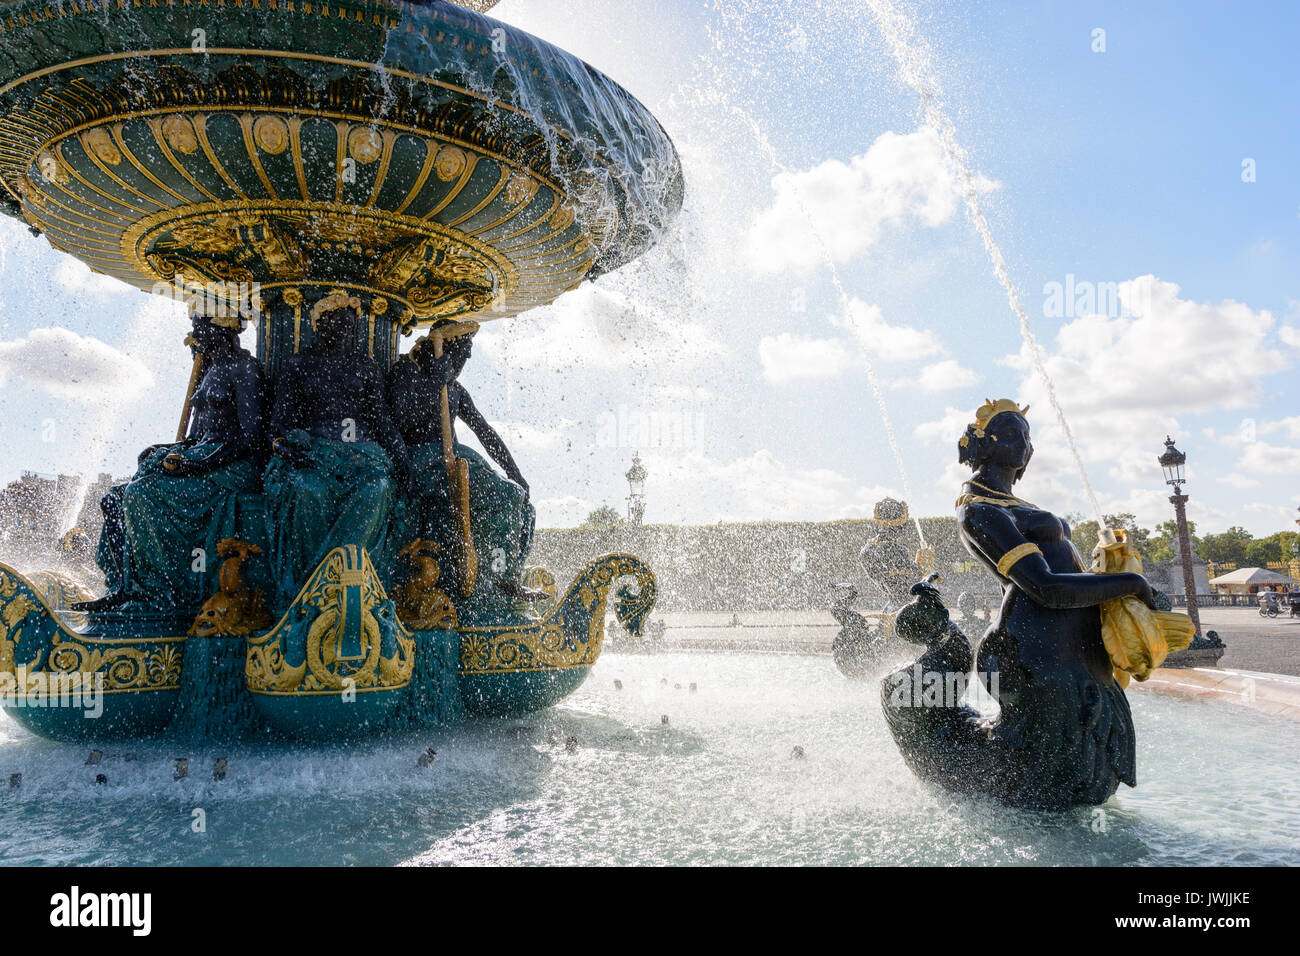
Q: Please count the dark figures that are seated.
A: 3